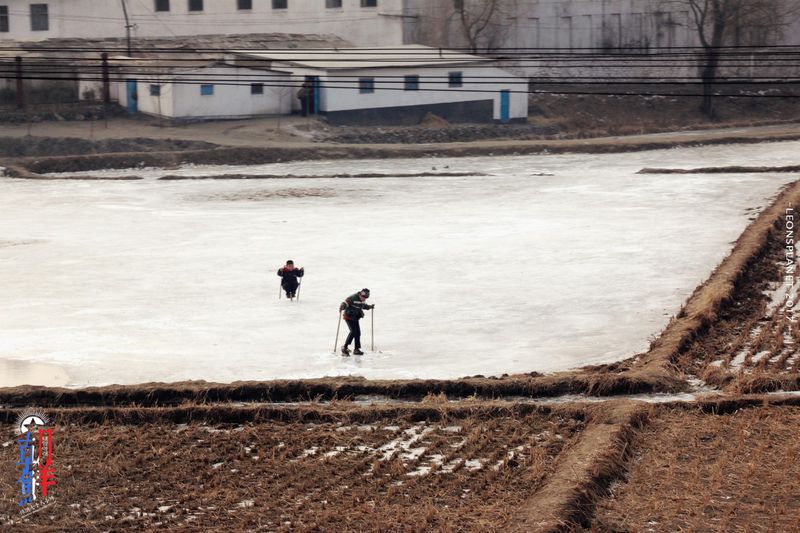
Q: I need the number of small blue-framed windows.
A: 6